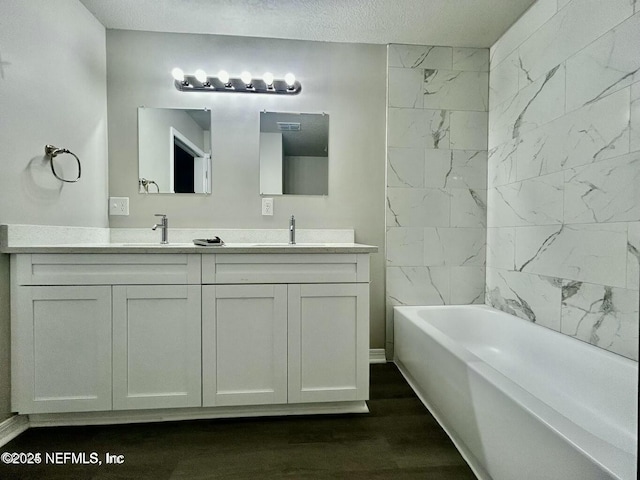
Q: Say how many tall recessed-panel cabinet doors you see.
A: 4